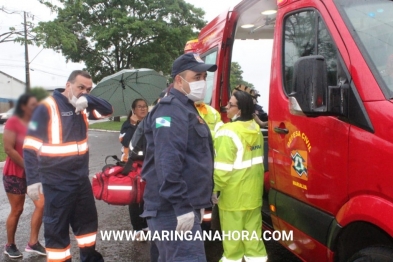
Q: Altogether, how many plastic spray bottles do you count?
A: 0